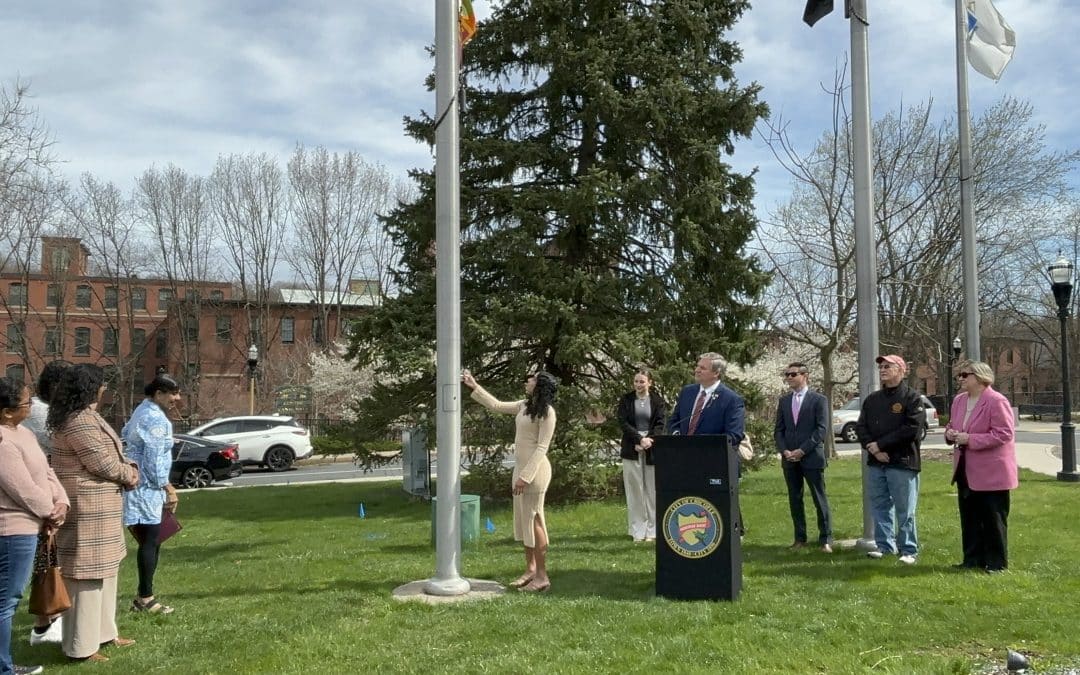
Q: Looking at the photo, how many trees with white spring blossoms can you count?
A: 2